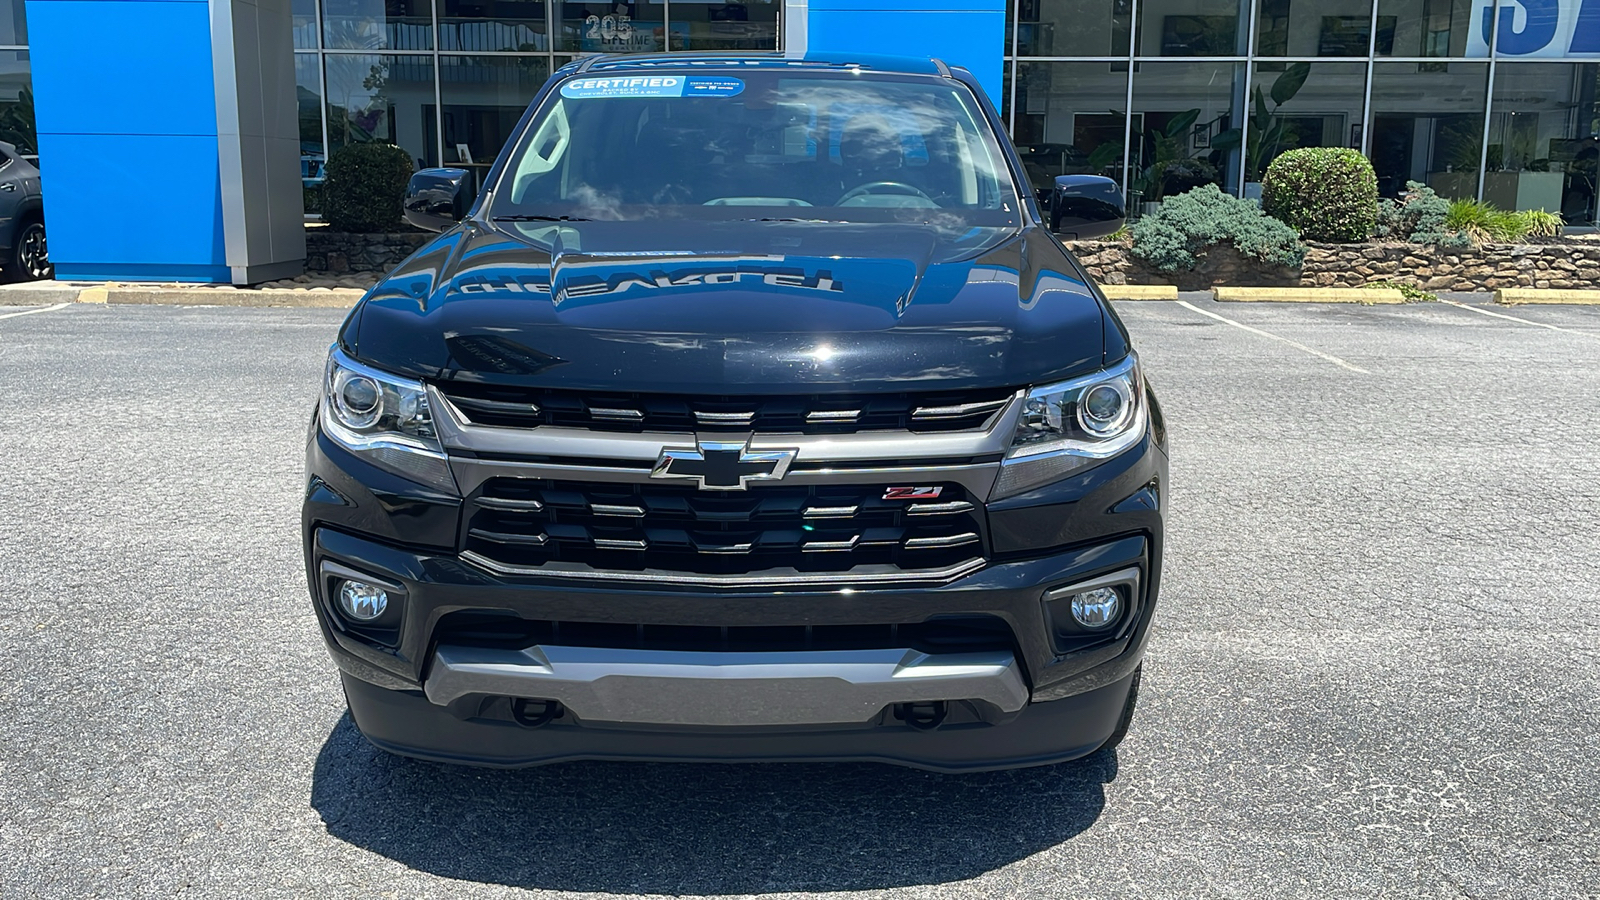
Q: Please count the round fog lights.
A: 2